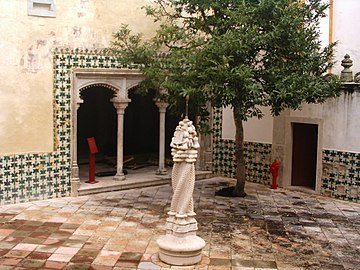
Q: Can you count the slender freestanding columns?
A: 2